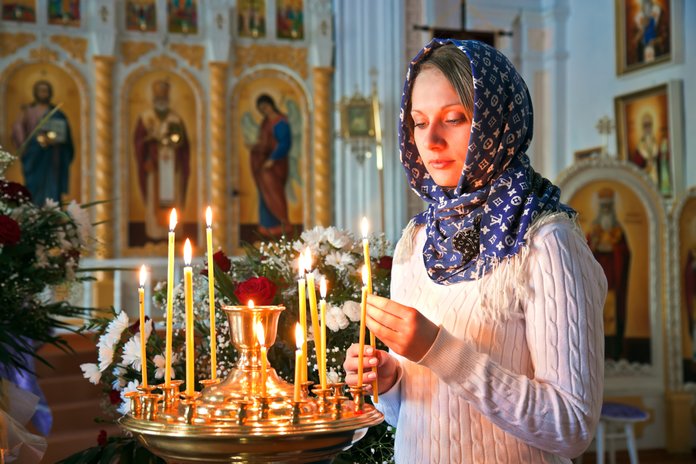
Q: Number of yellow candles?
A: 11